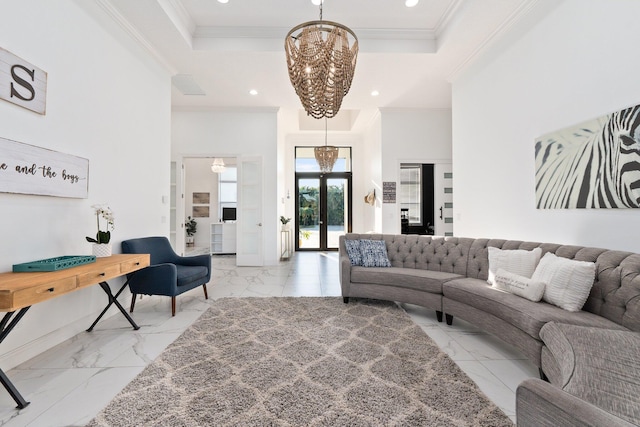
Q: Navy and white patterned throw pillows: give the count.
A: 2